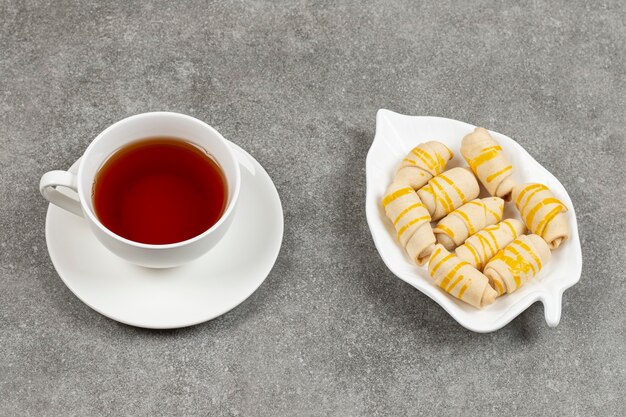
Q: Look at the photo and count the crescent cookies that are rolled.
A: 9